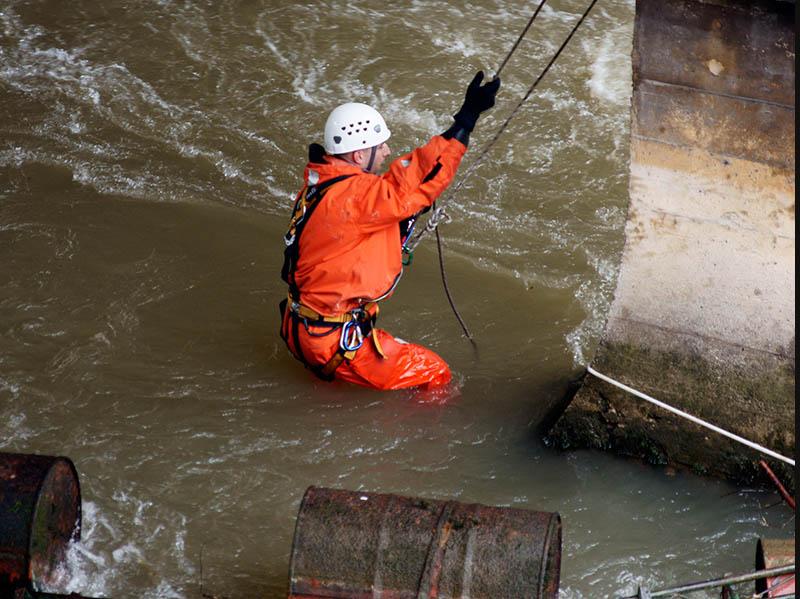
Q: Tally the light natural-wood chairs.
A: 0